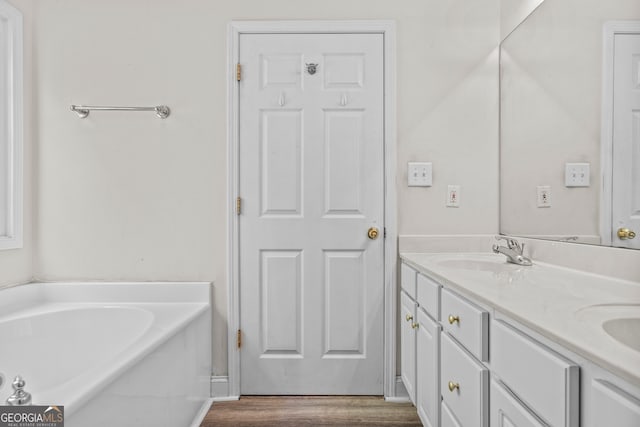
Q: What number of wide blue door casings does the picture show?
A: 0